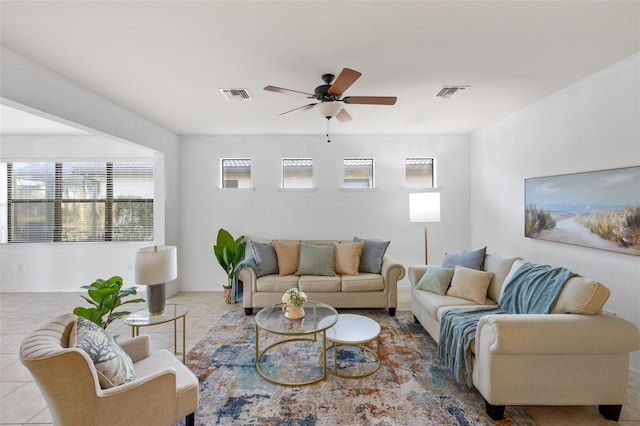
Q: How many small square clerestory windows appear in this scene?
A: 4